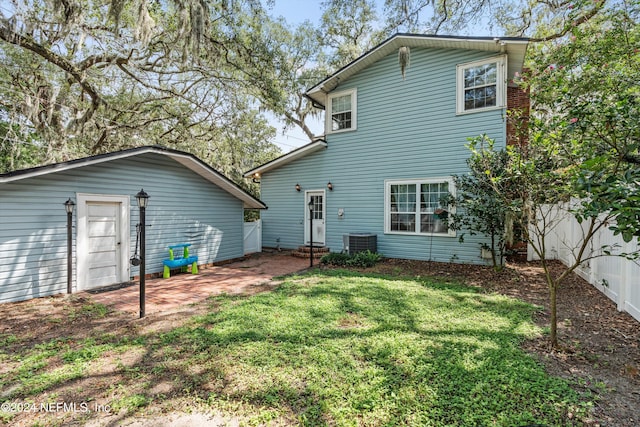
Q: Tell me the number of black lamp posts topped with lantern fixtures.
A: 3